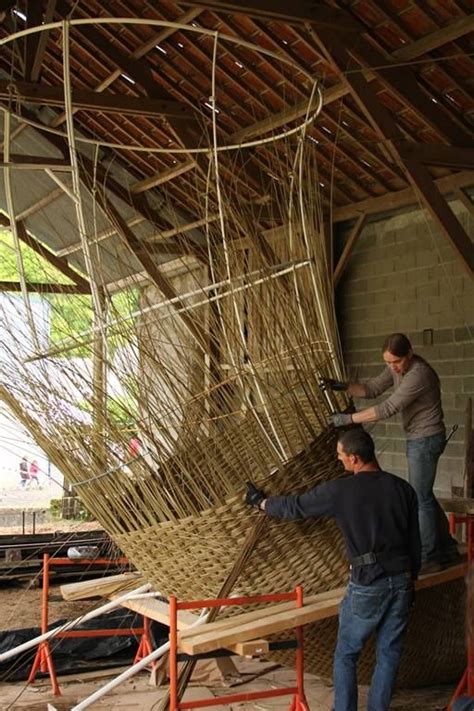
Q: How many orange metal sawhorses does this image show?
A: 3